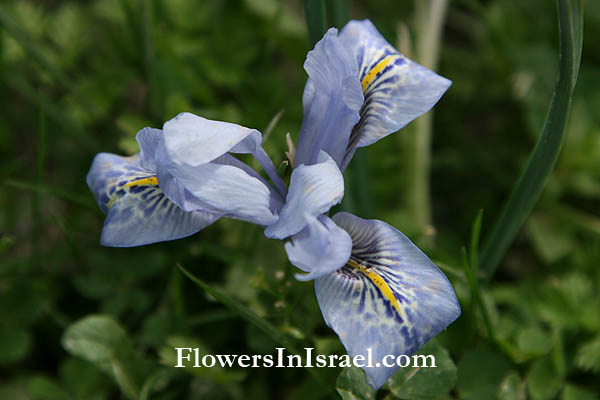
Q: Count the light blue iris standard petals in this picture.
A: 3